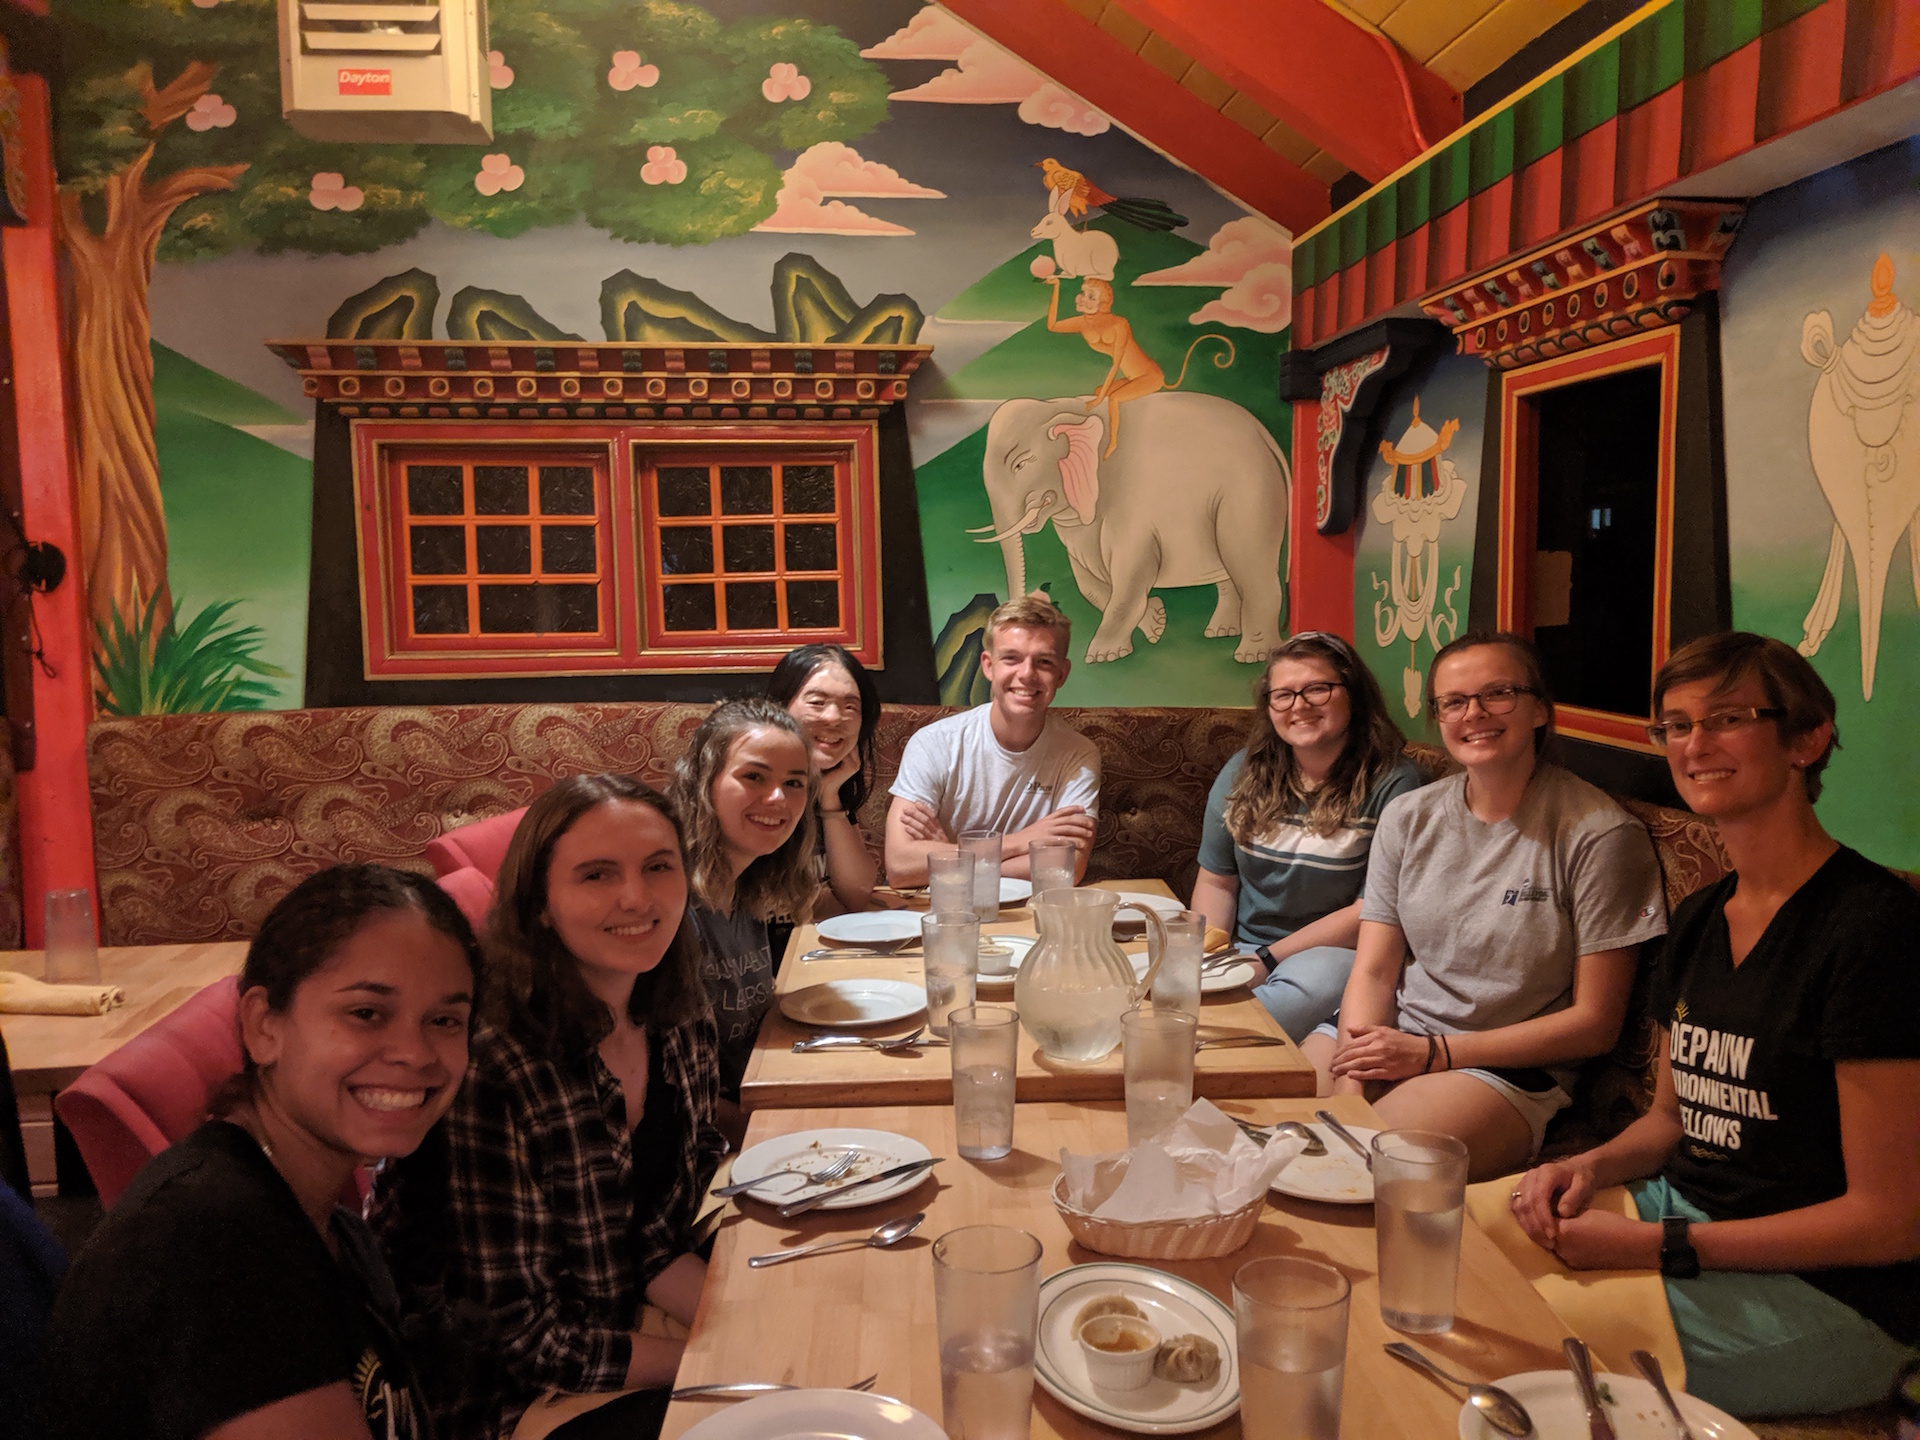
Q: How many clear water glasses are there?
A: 11